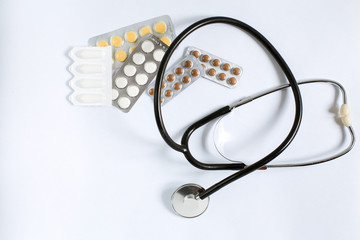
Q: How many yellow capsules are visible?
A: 8